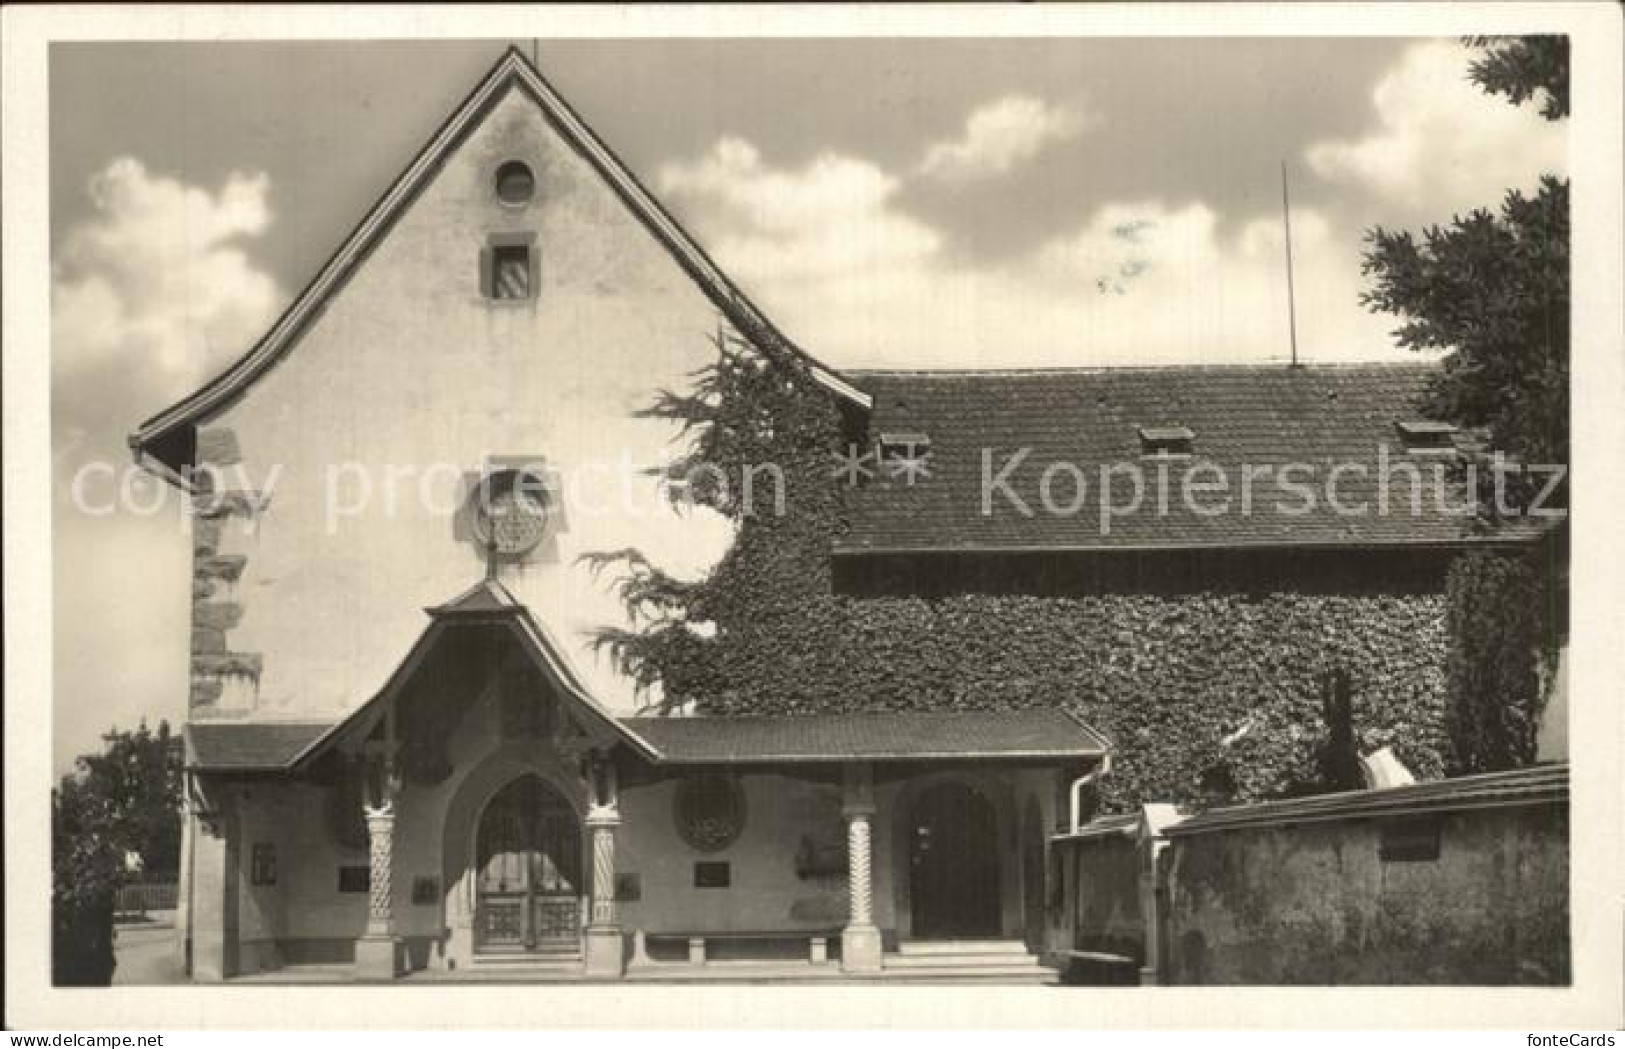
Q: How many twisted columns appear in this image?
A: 3